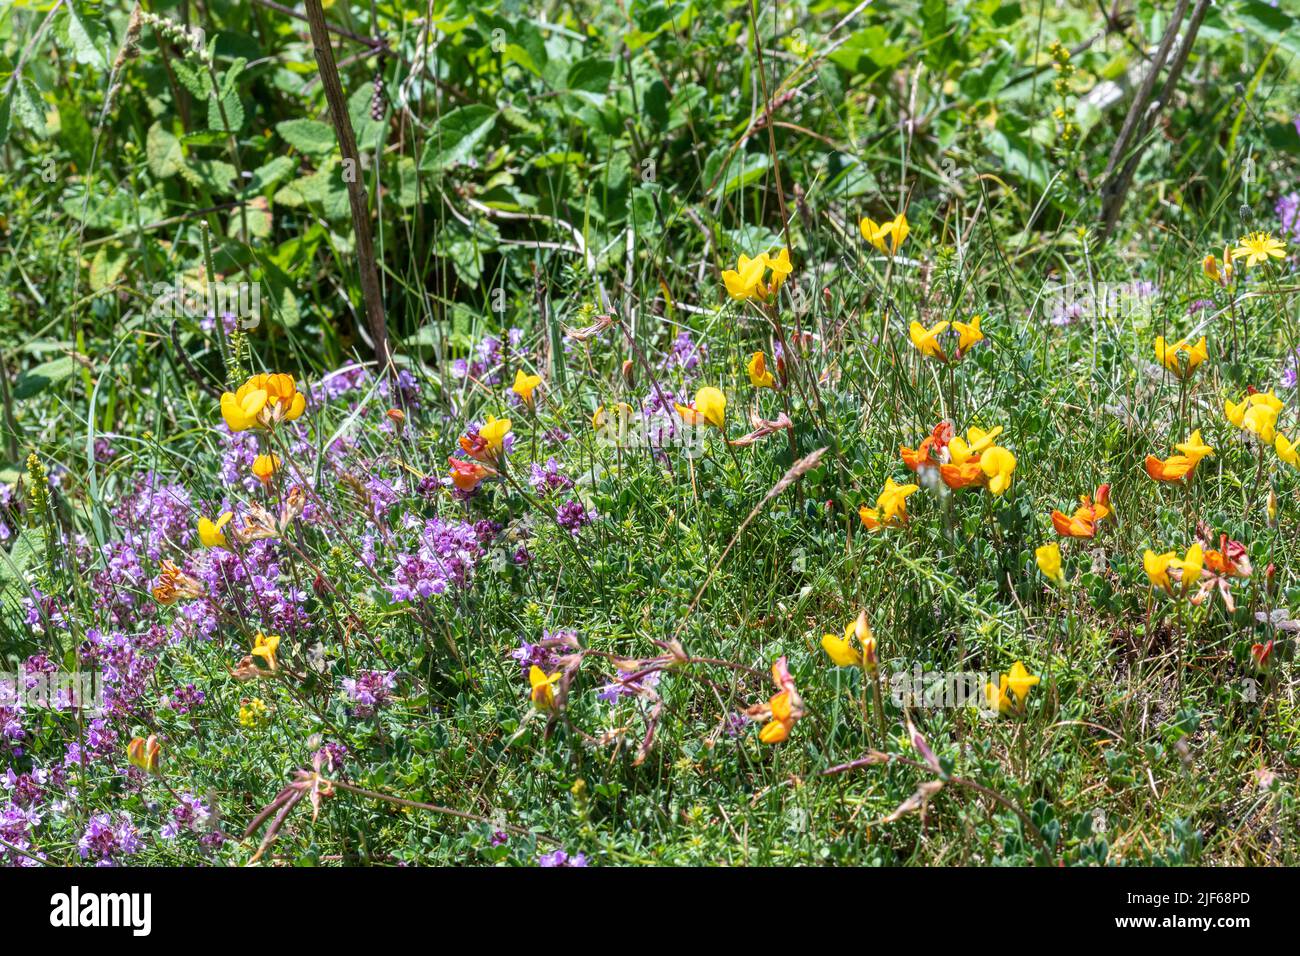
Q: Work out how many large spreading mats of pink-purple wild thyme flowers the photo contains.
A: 1